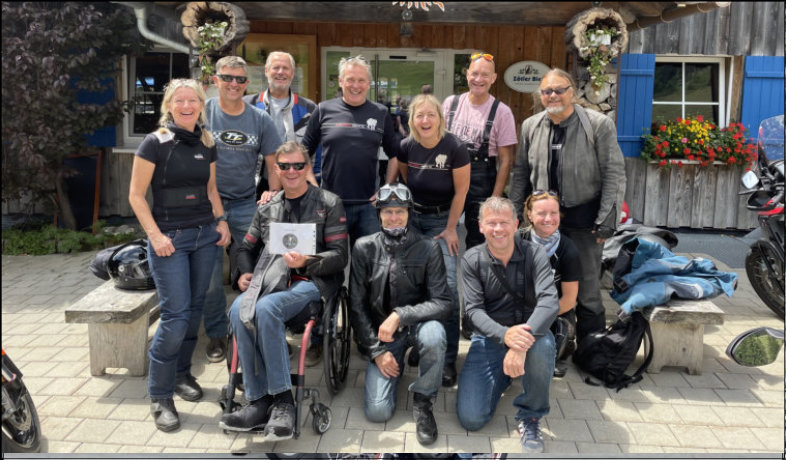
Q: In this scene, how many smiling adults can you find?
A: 11